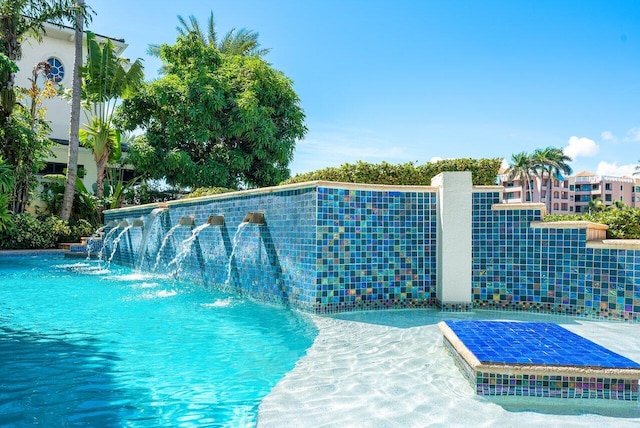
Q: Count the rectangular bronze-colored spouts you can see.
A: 6